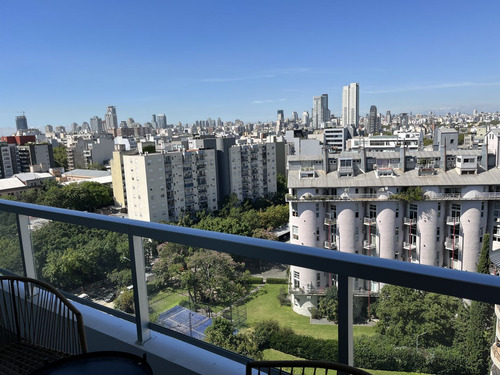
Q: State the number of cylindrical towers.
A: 5